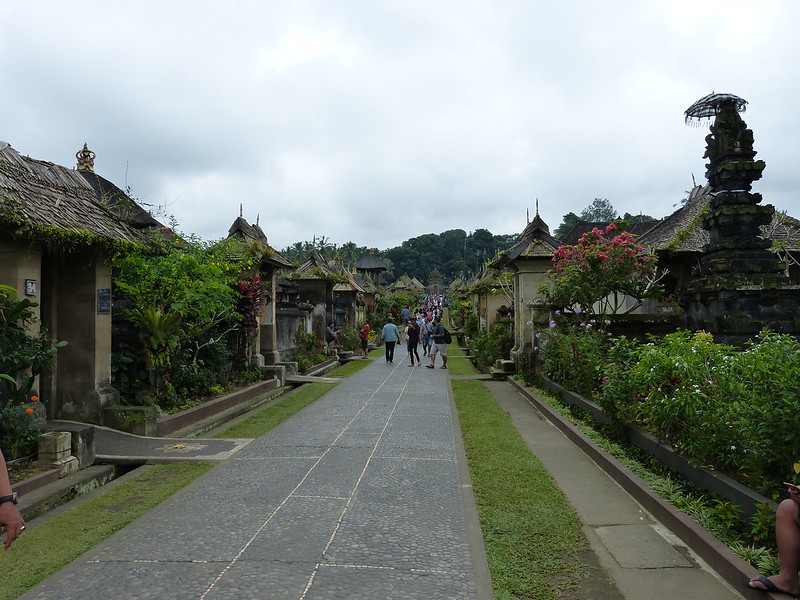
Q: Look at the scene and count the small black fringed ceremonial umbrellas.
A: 1